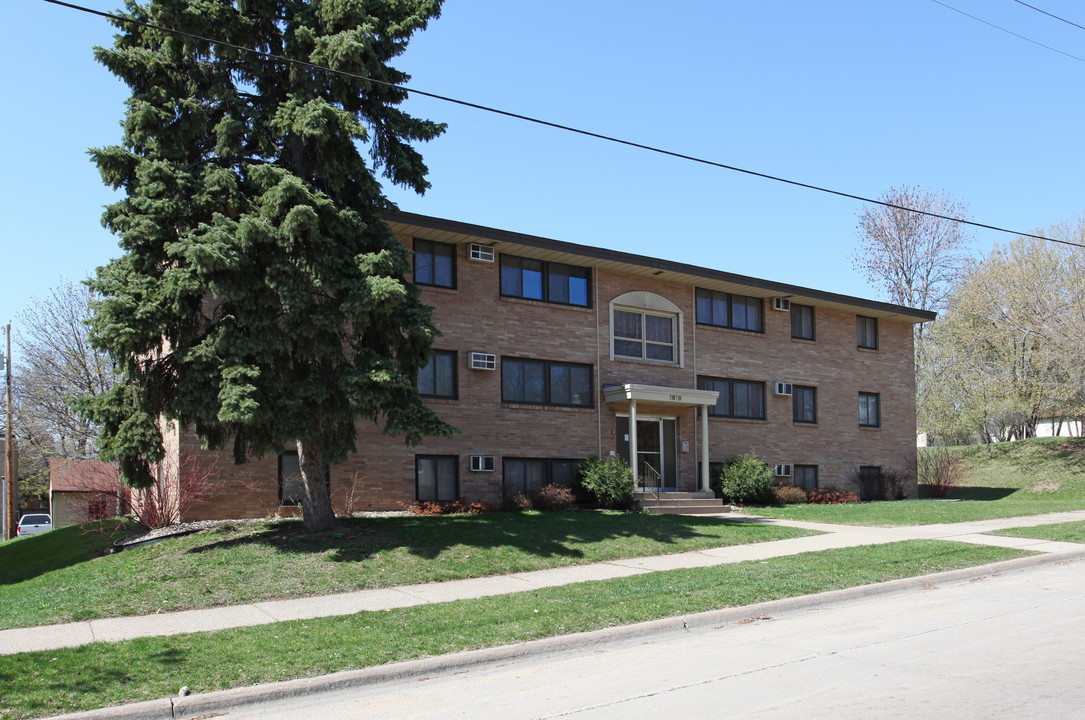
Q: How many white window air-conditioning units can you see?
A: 6